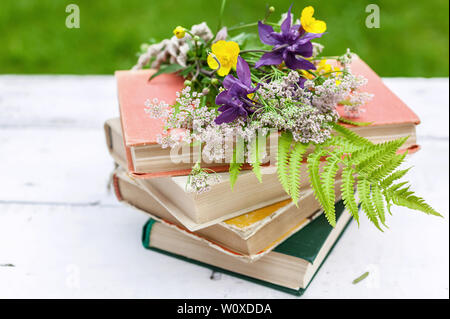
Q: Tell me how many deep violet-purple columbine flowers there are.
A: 2